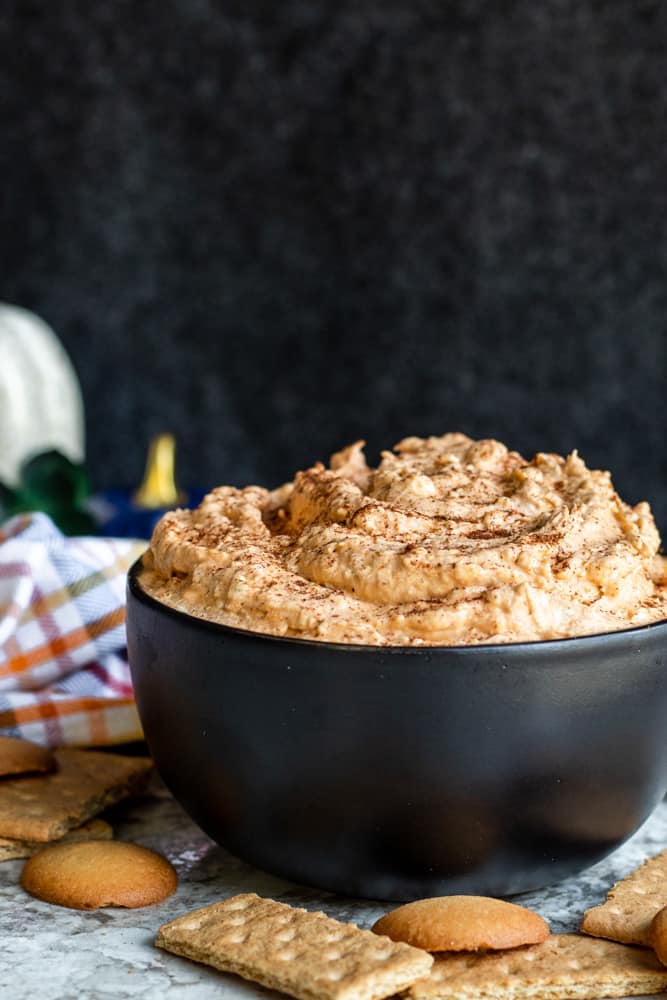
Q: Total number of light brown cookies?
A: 4